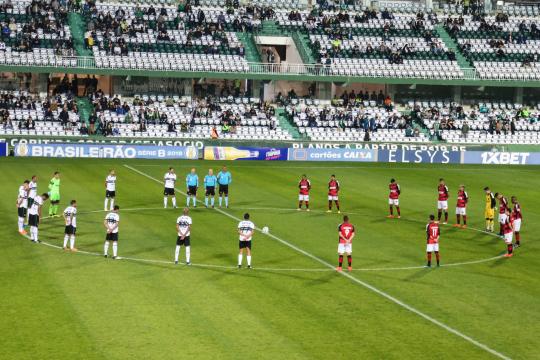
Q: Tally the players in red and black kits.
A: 10